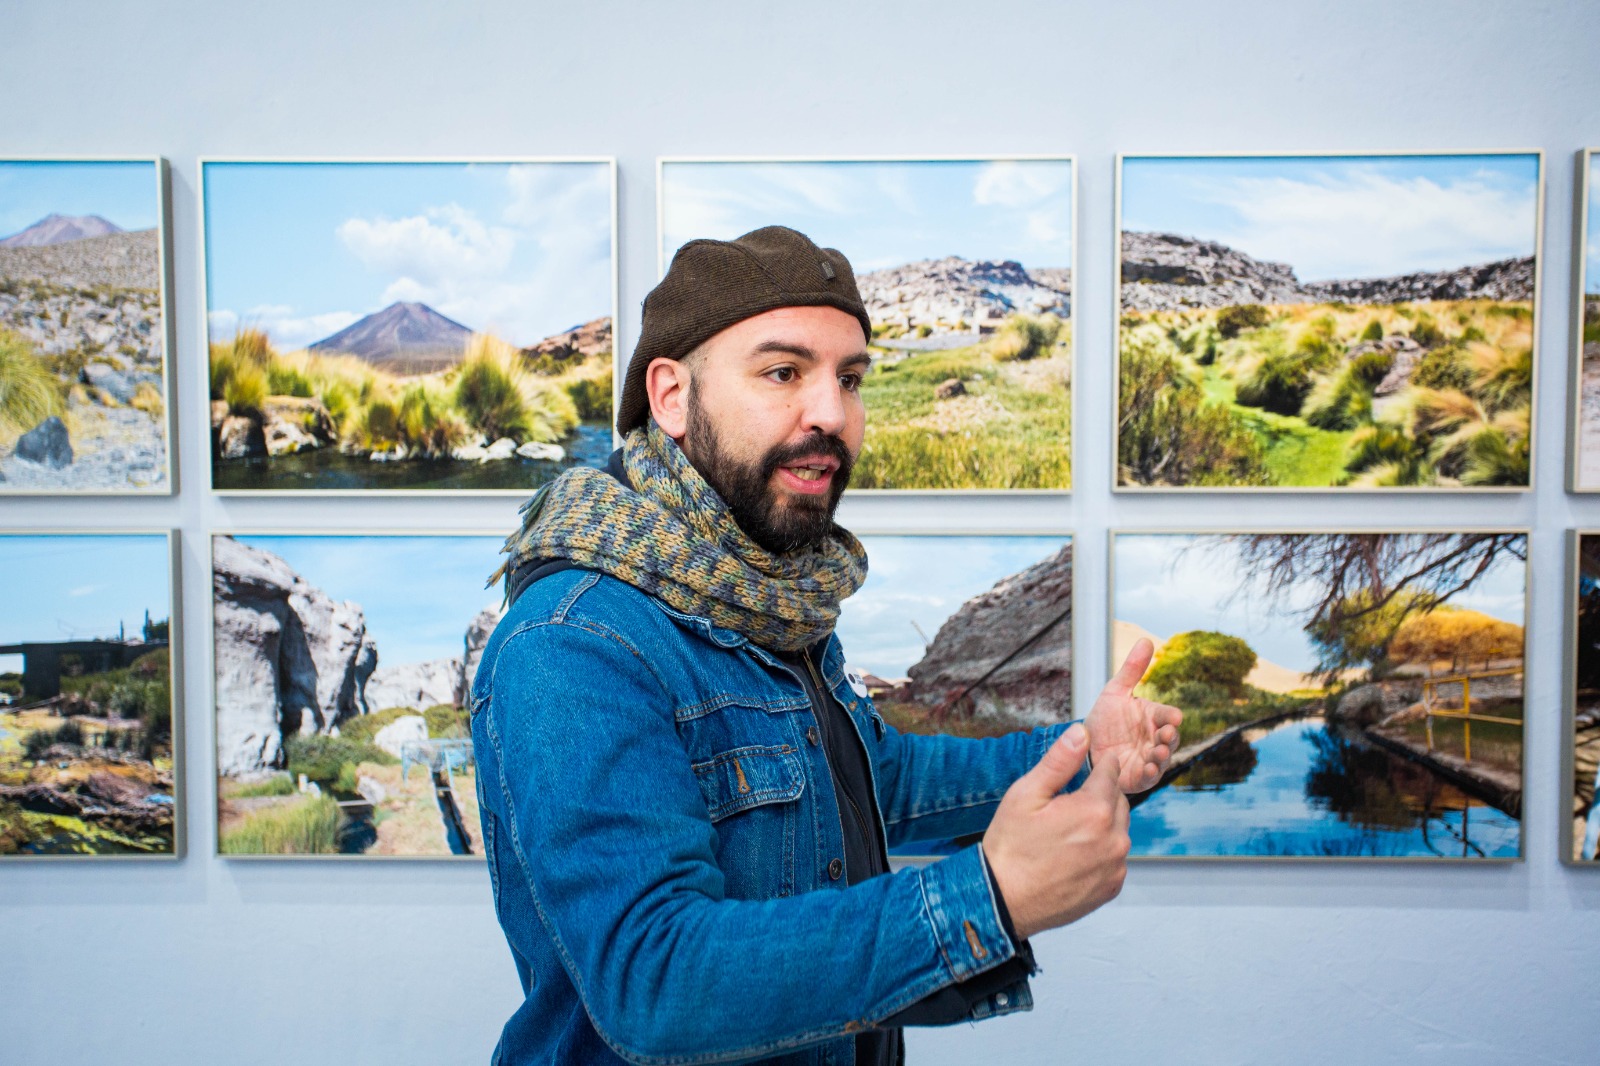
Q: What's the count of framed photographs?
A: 10